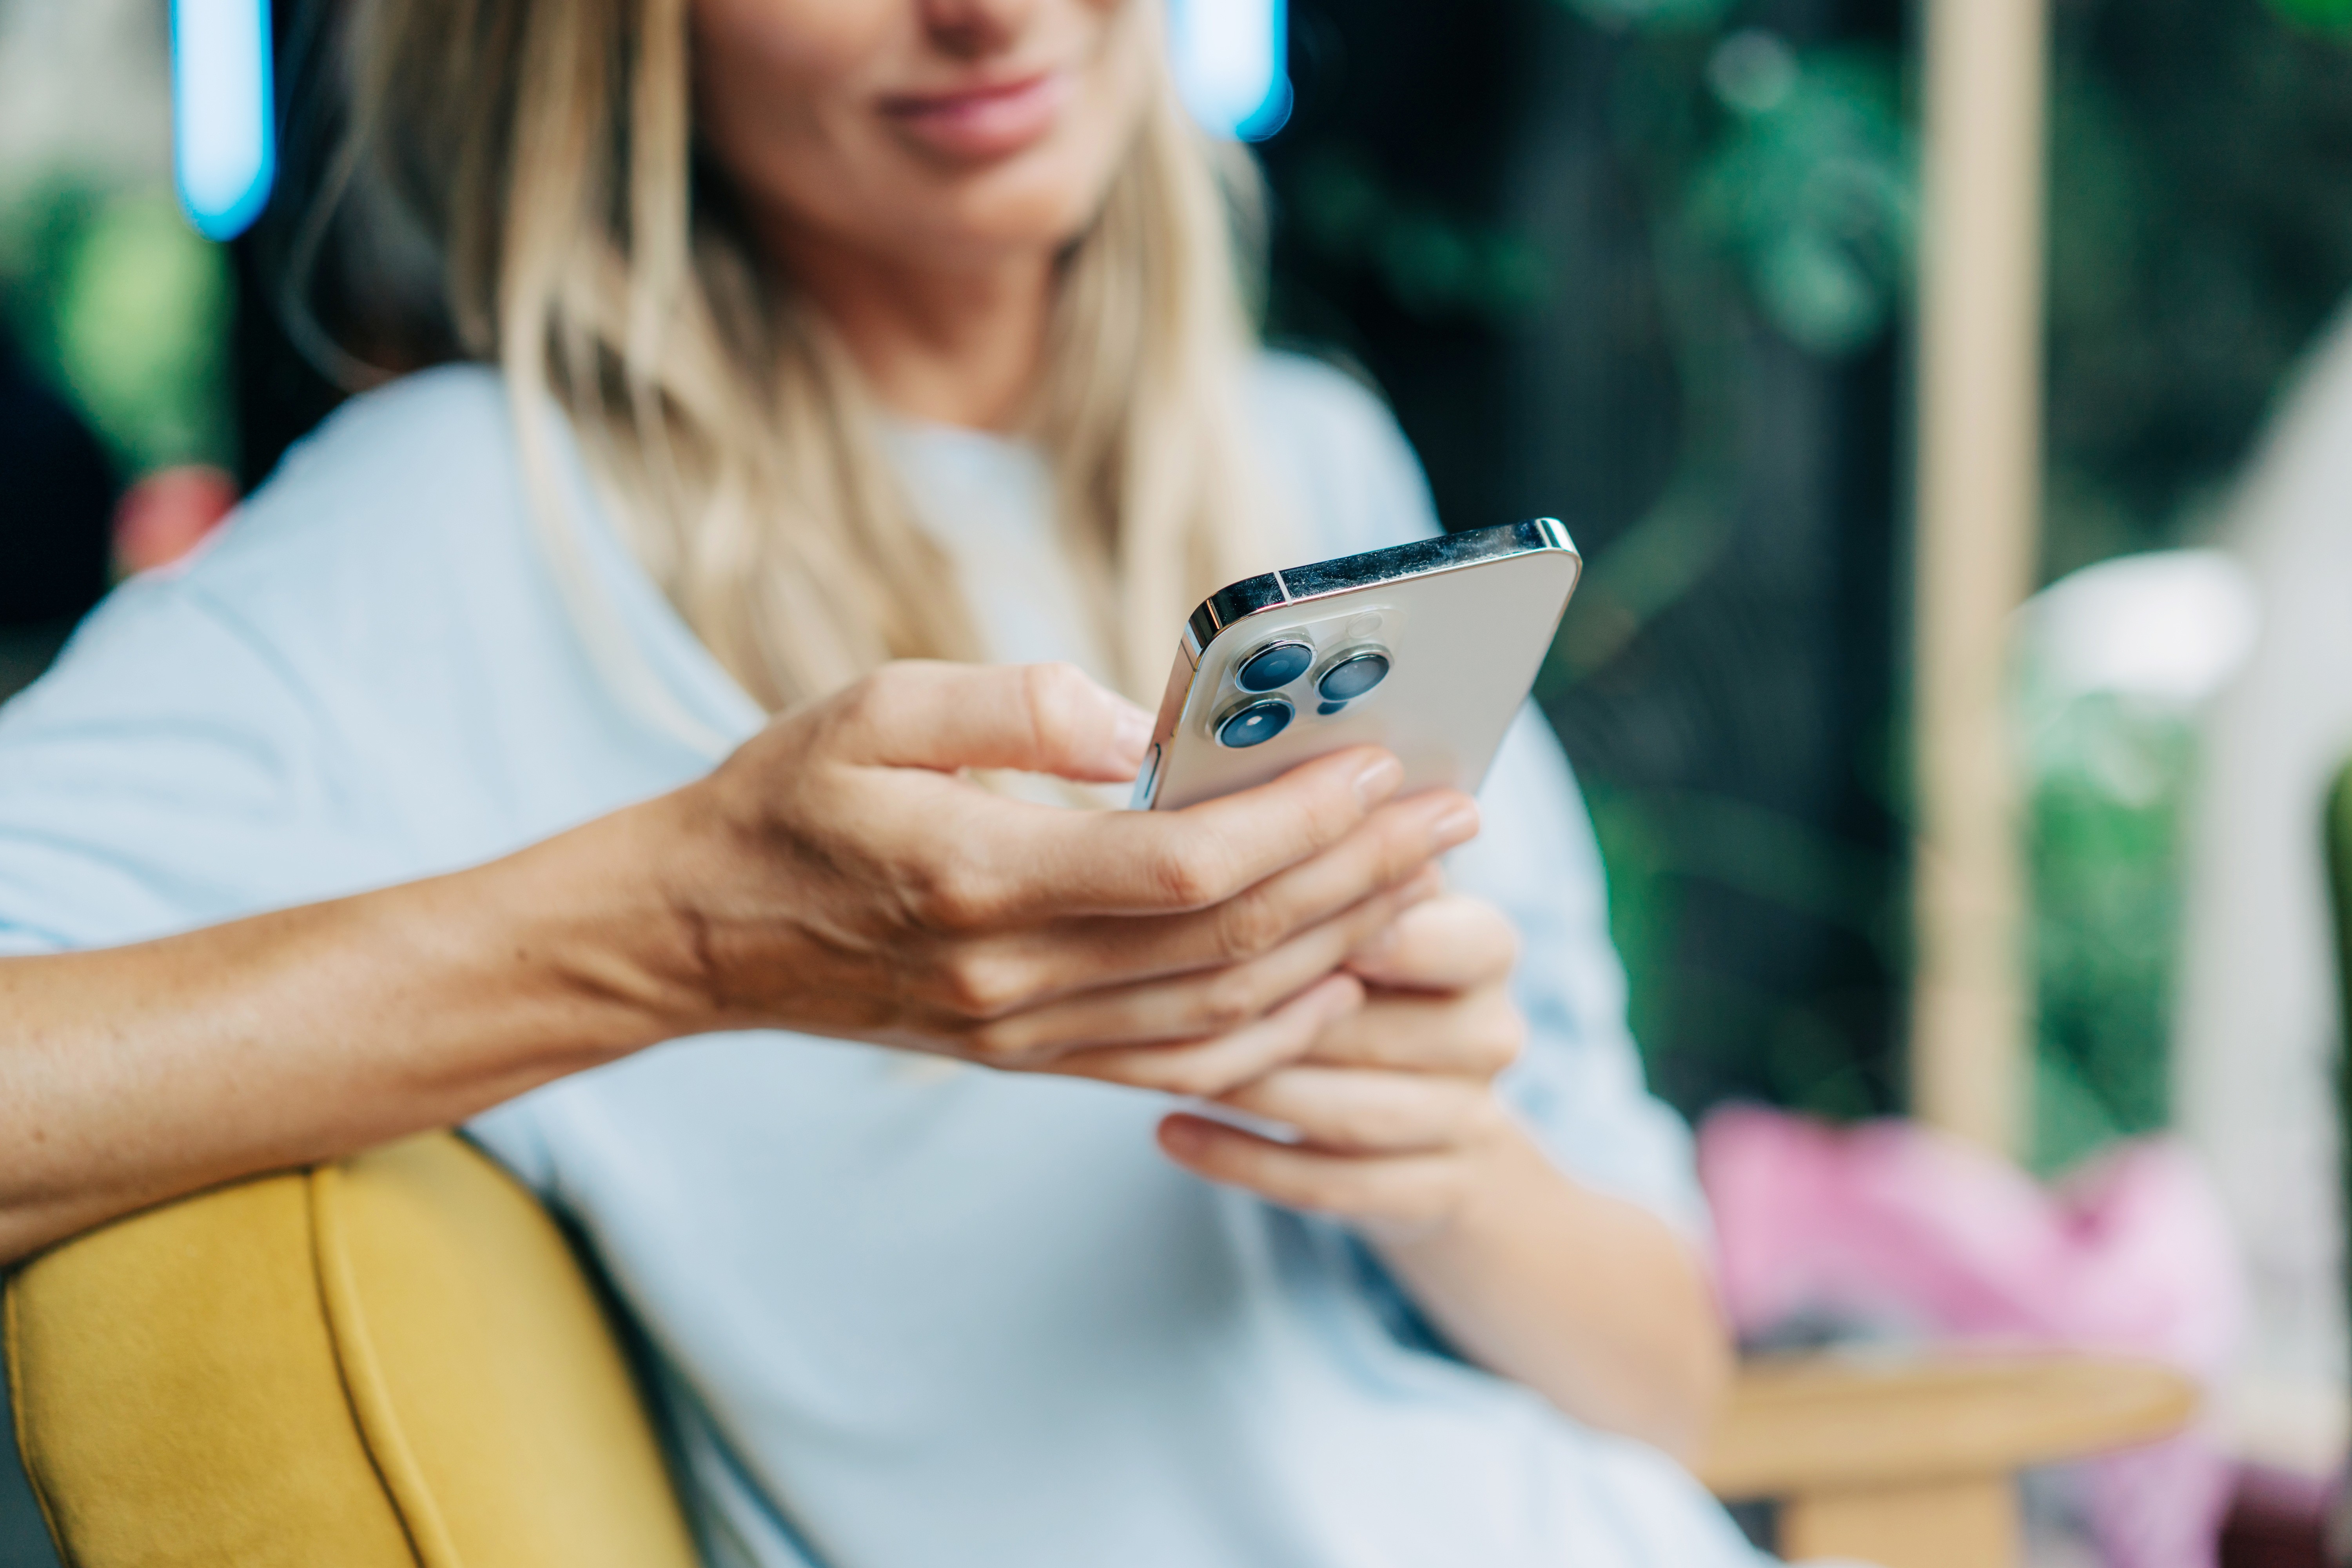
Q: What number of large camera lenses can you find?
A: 3